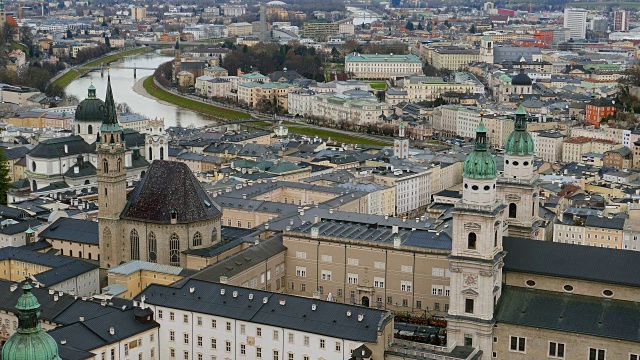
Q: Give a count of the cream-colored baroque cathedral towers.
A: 2